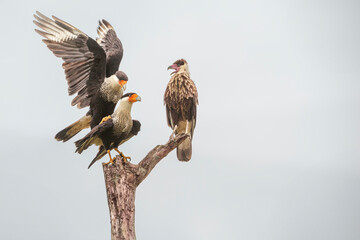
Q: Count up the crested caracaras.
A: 3